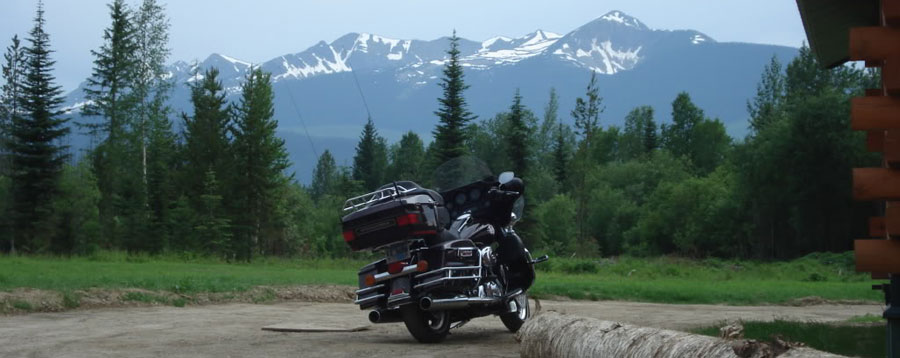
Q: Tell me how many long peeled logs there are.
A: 1